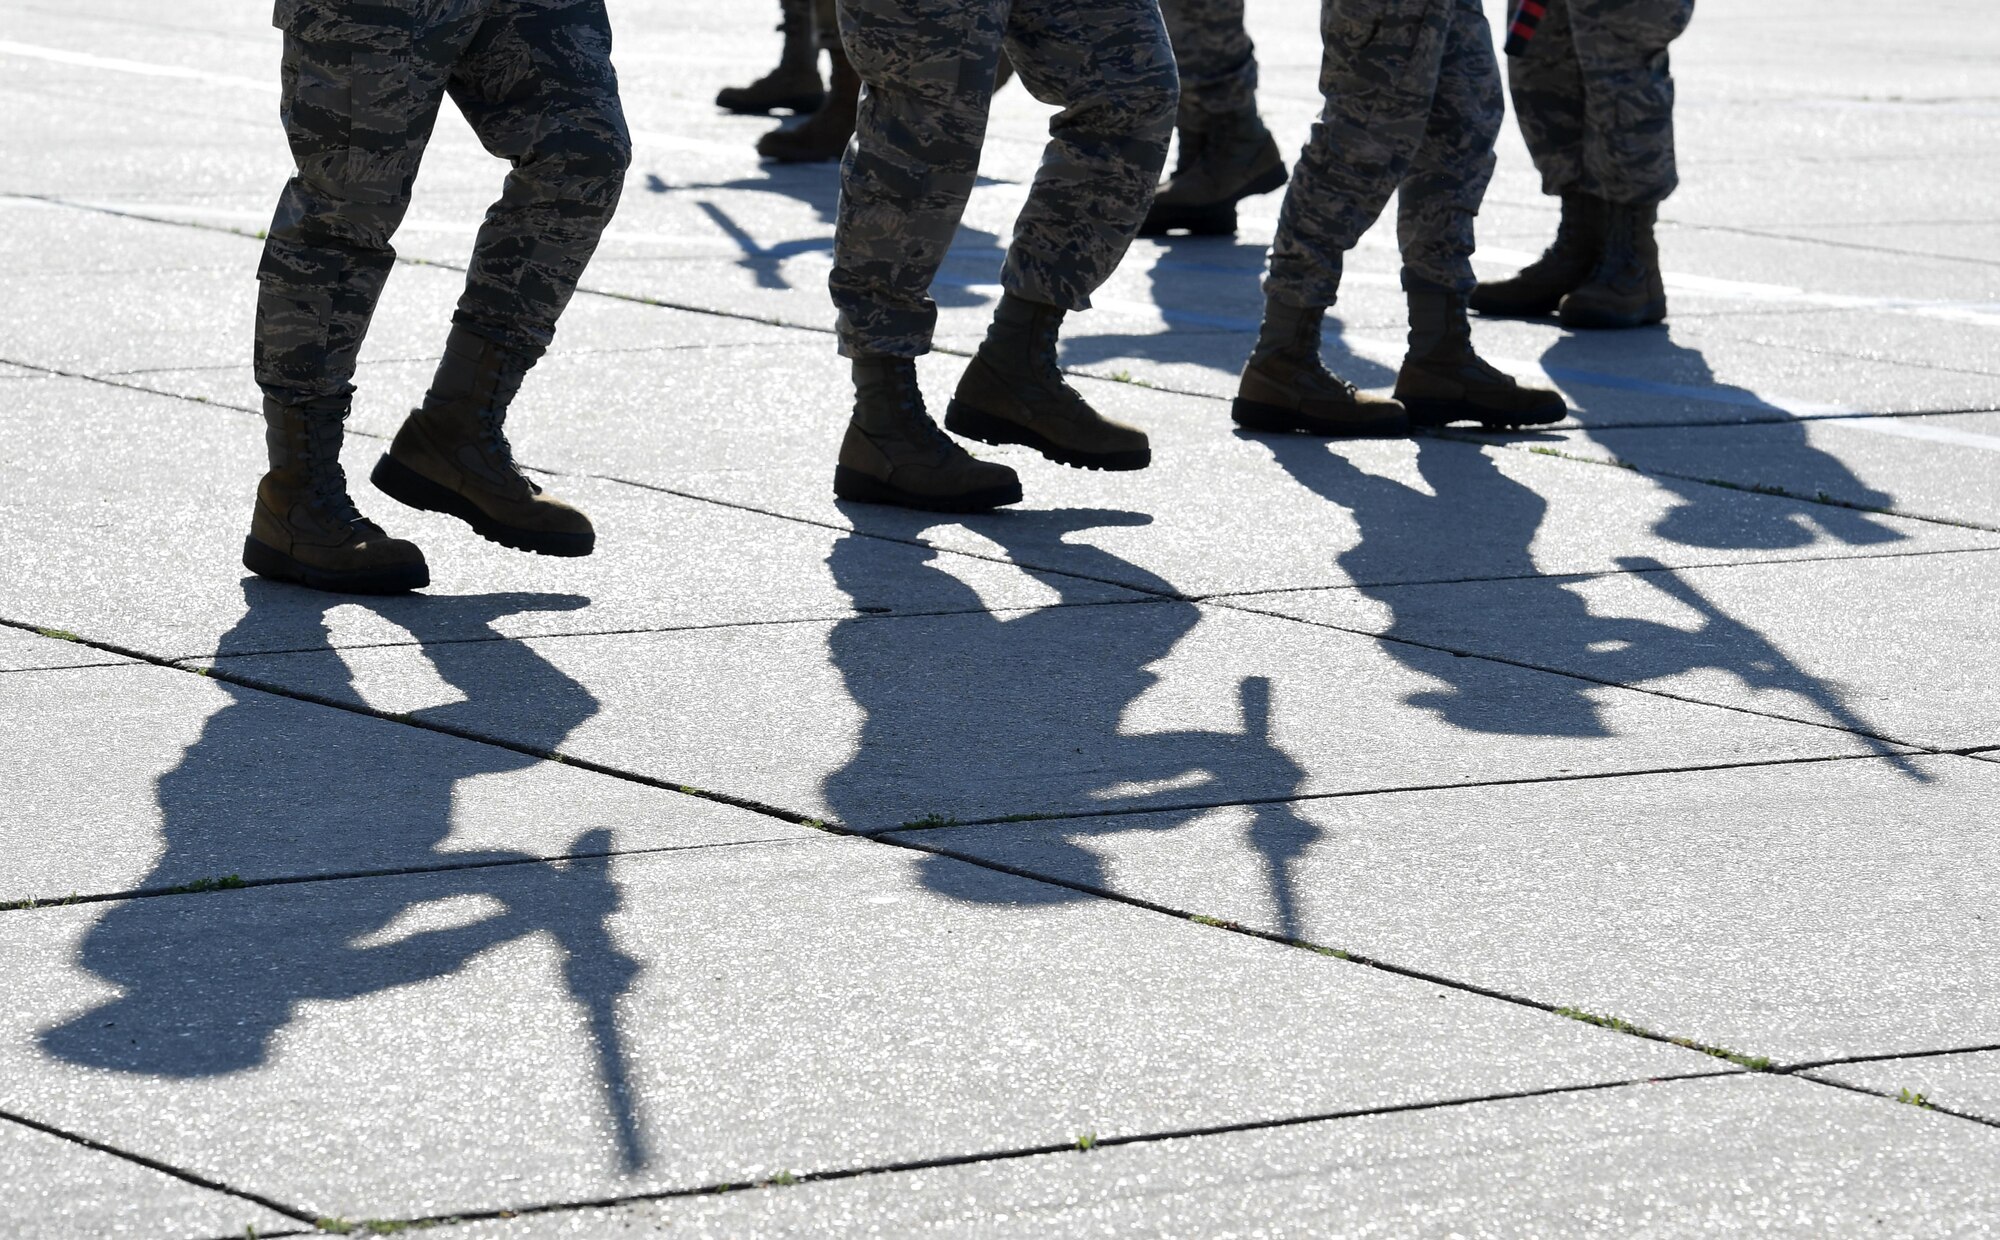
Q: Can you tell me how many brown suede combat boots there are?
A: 12